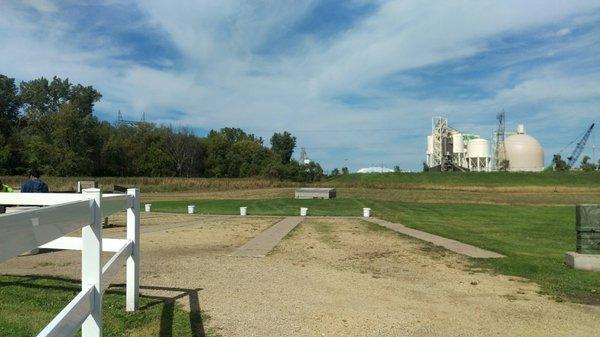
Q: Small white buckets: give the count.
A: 5